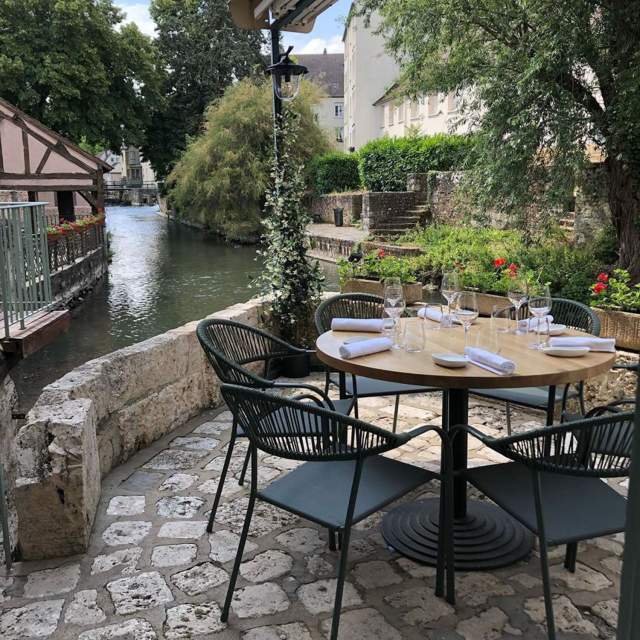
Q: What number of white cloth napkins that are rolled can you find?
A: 6